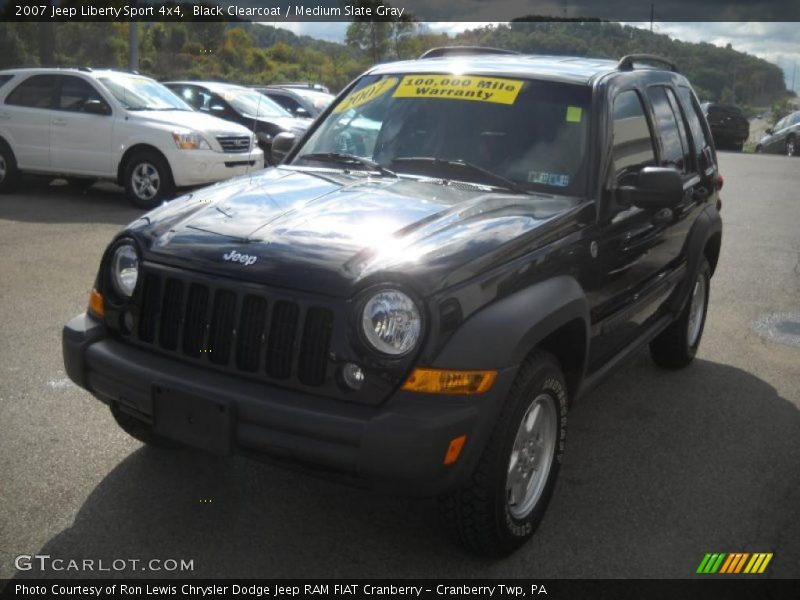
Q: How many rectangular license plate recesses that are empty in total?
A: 1